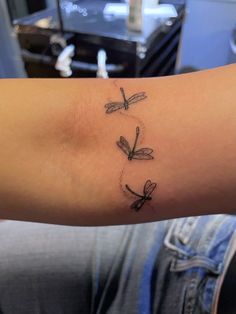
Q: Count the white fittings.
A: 2